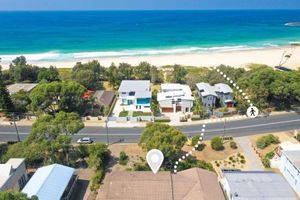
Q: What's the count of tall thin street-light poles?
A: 3